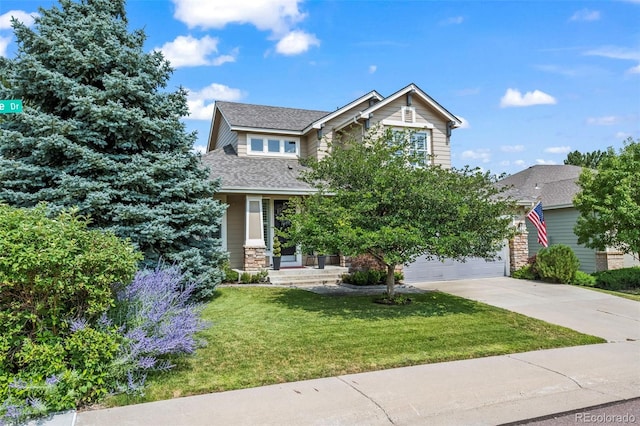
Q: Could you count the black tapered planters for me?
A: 2